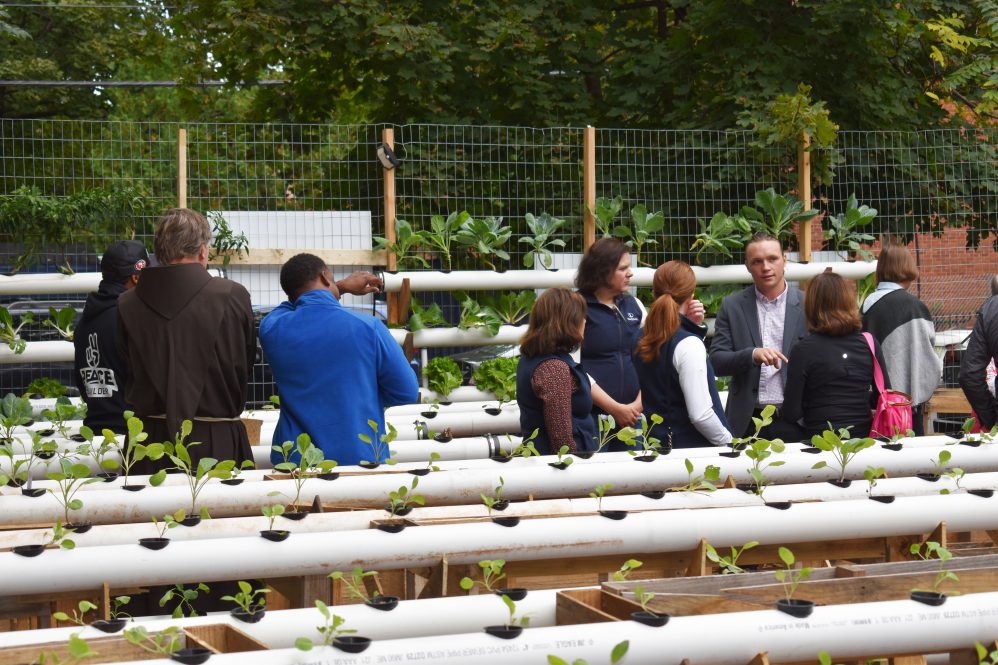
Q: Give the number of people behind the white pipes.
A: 10